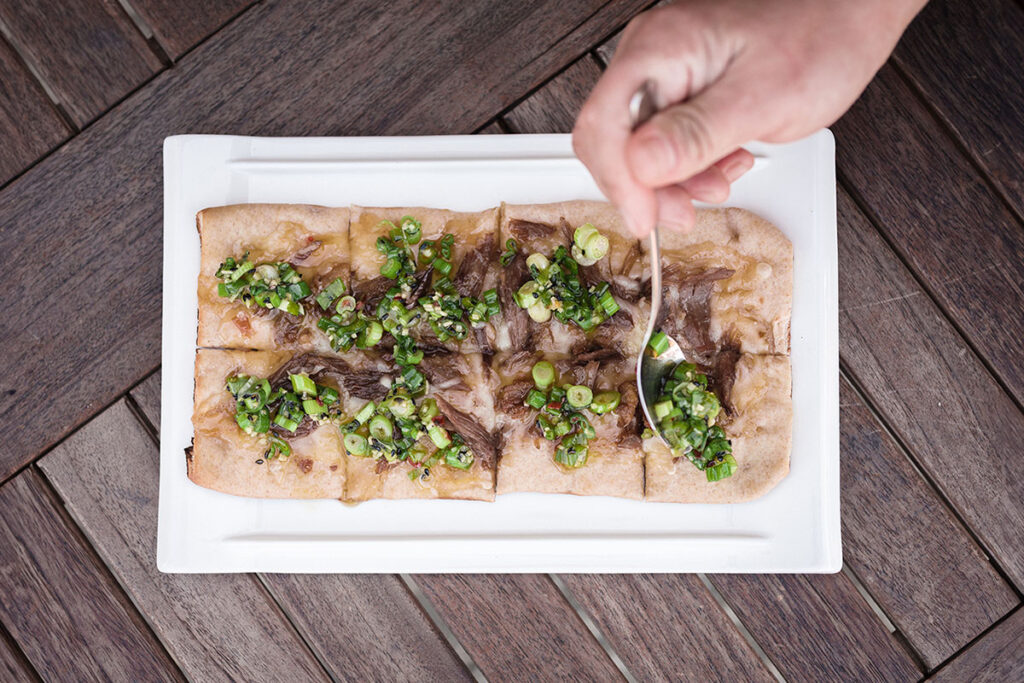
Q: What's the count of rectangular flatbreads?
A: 8